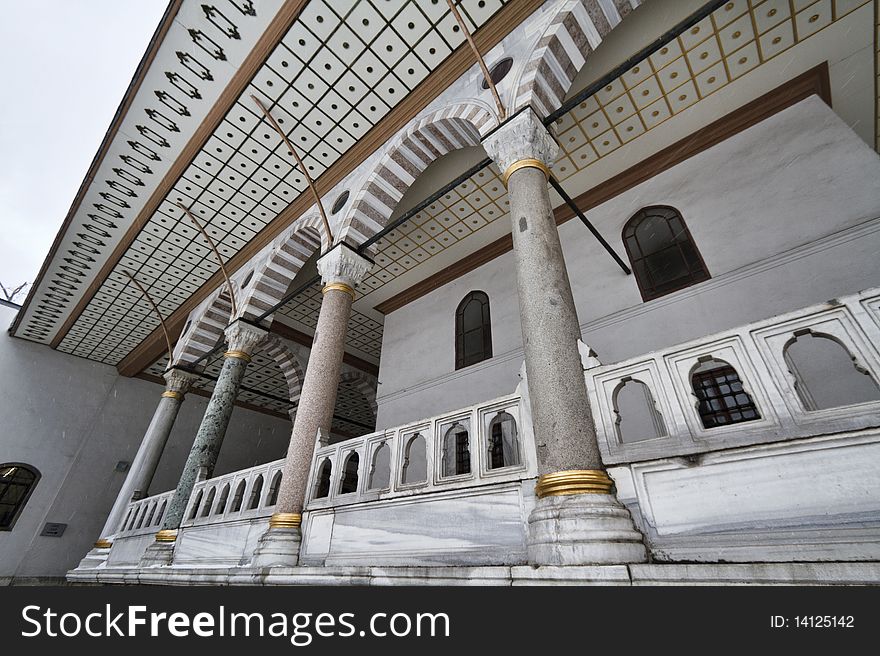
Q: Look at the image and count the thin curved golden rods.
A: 4